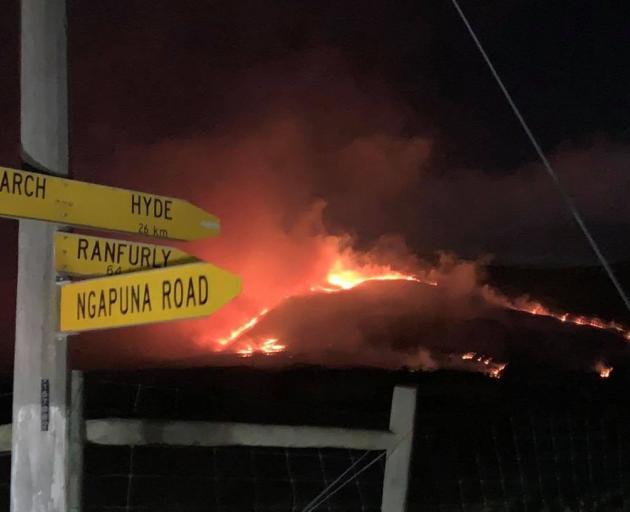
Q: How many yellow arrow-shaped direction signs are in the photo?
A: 3